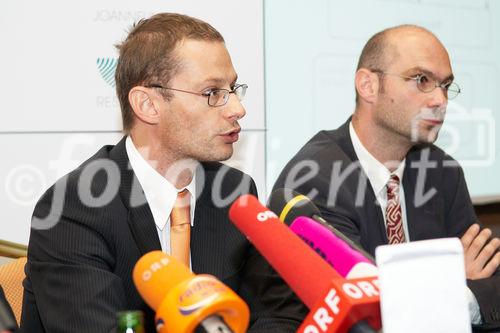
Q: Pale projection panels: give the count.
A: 1